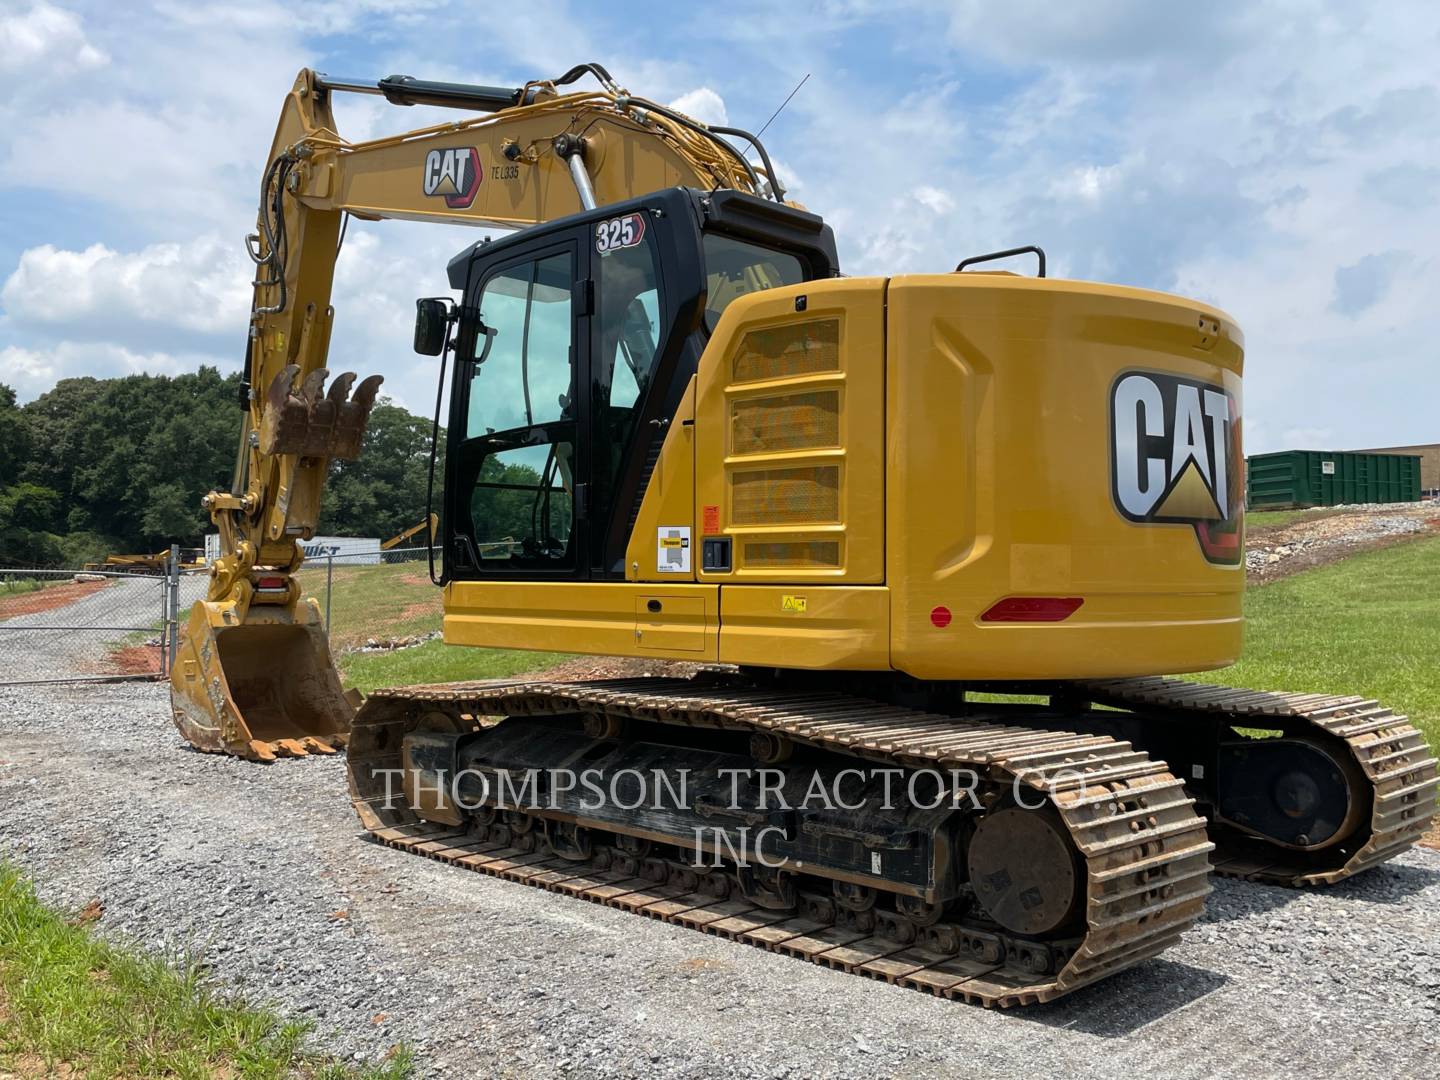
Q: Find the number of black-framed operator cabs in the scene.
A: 1